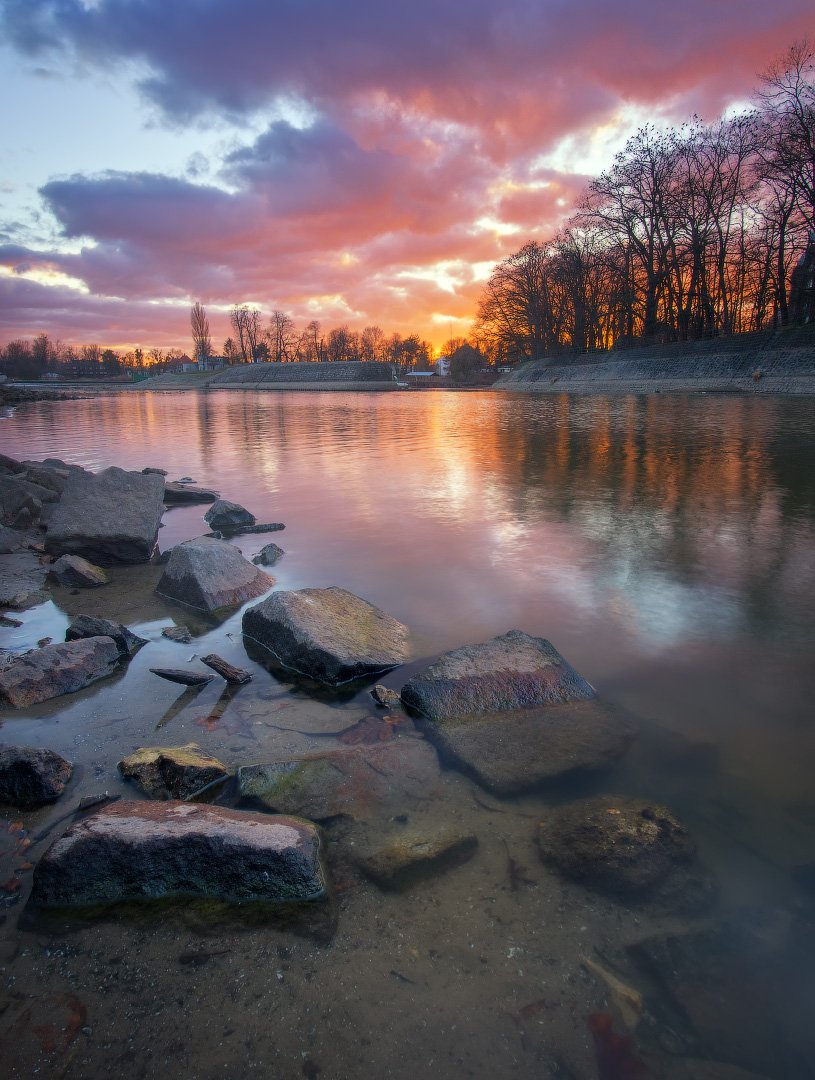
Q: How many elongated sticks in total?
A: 2